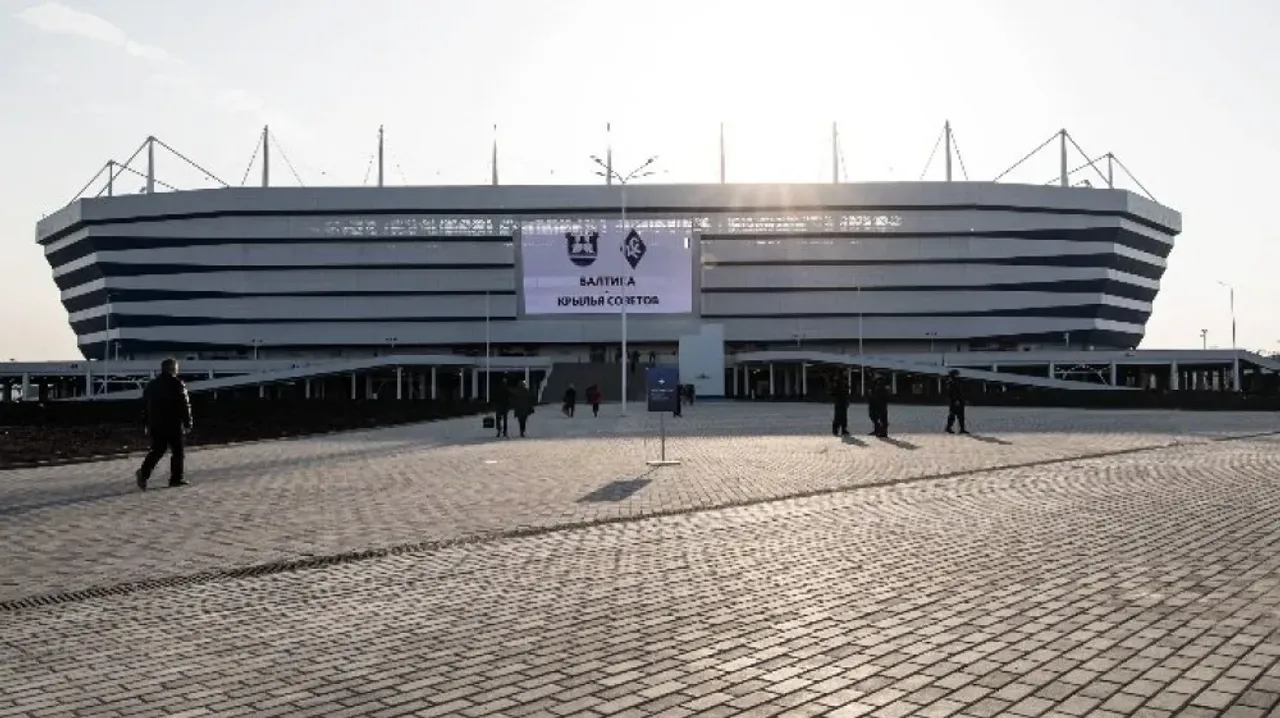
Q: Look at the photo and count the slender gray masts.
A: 11